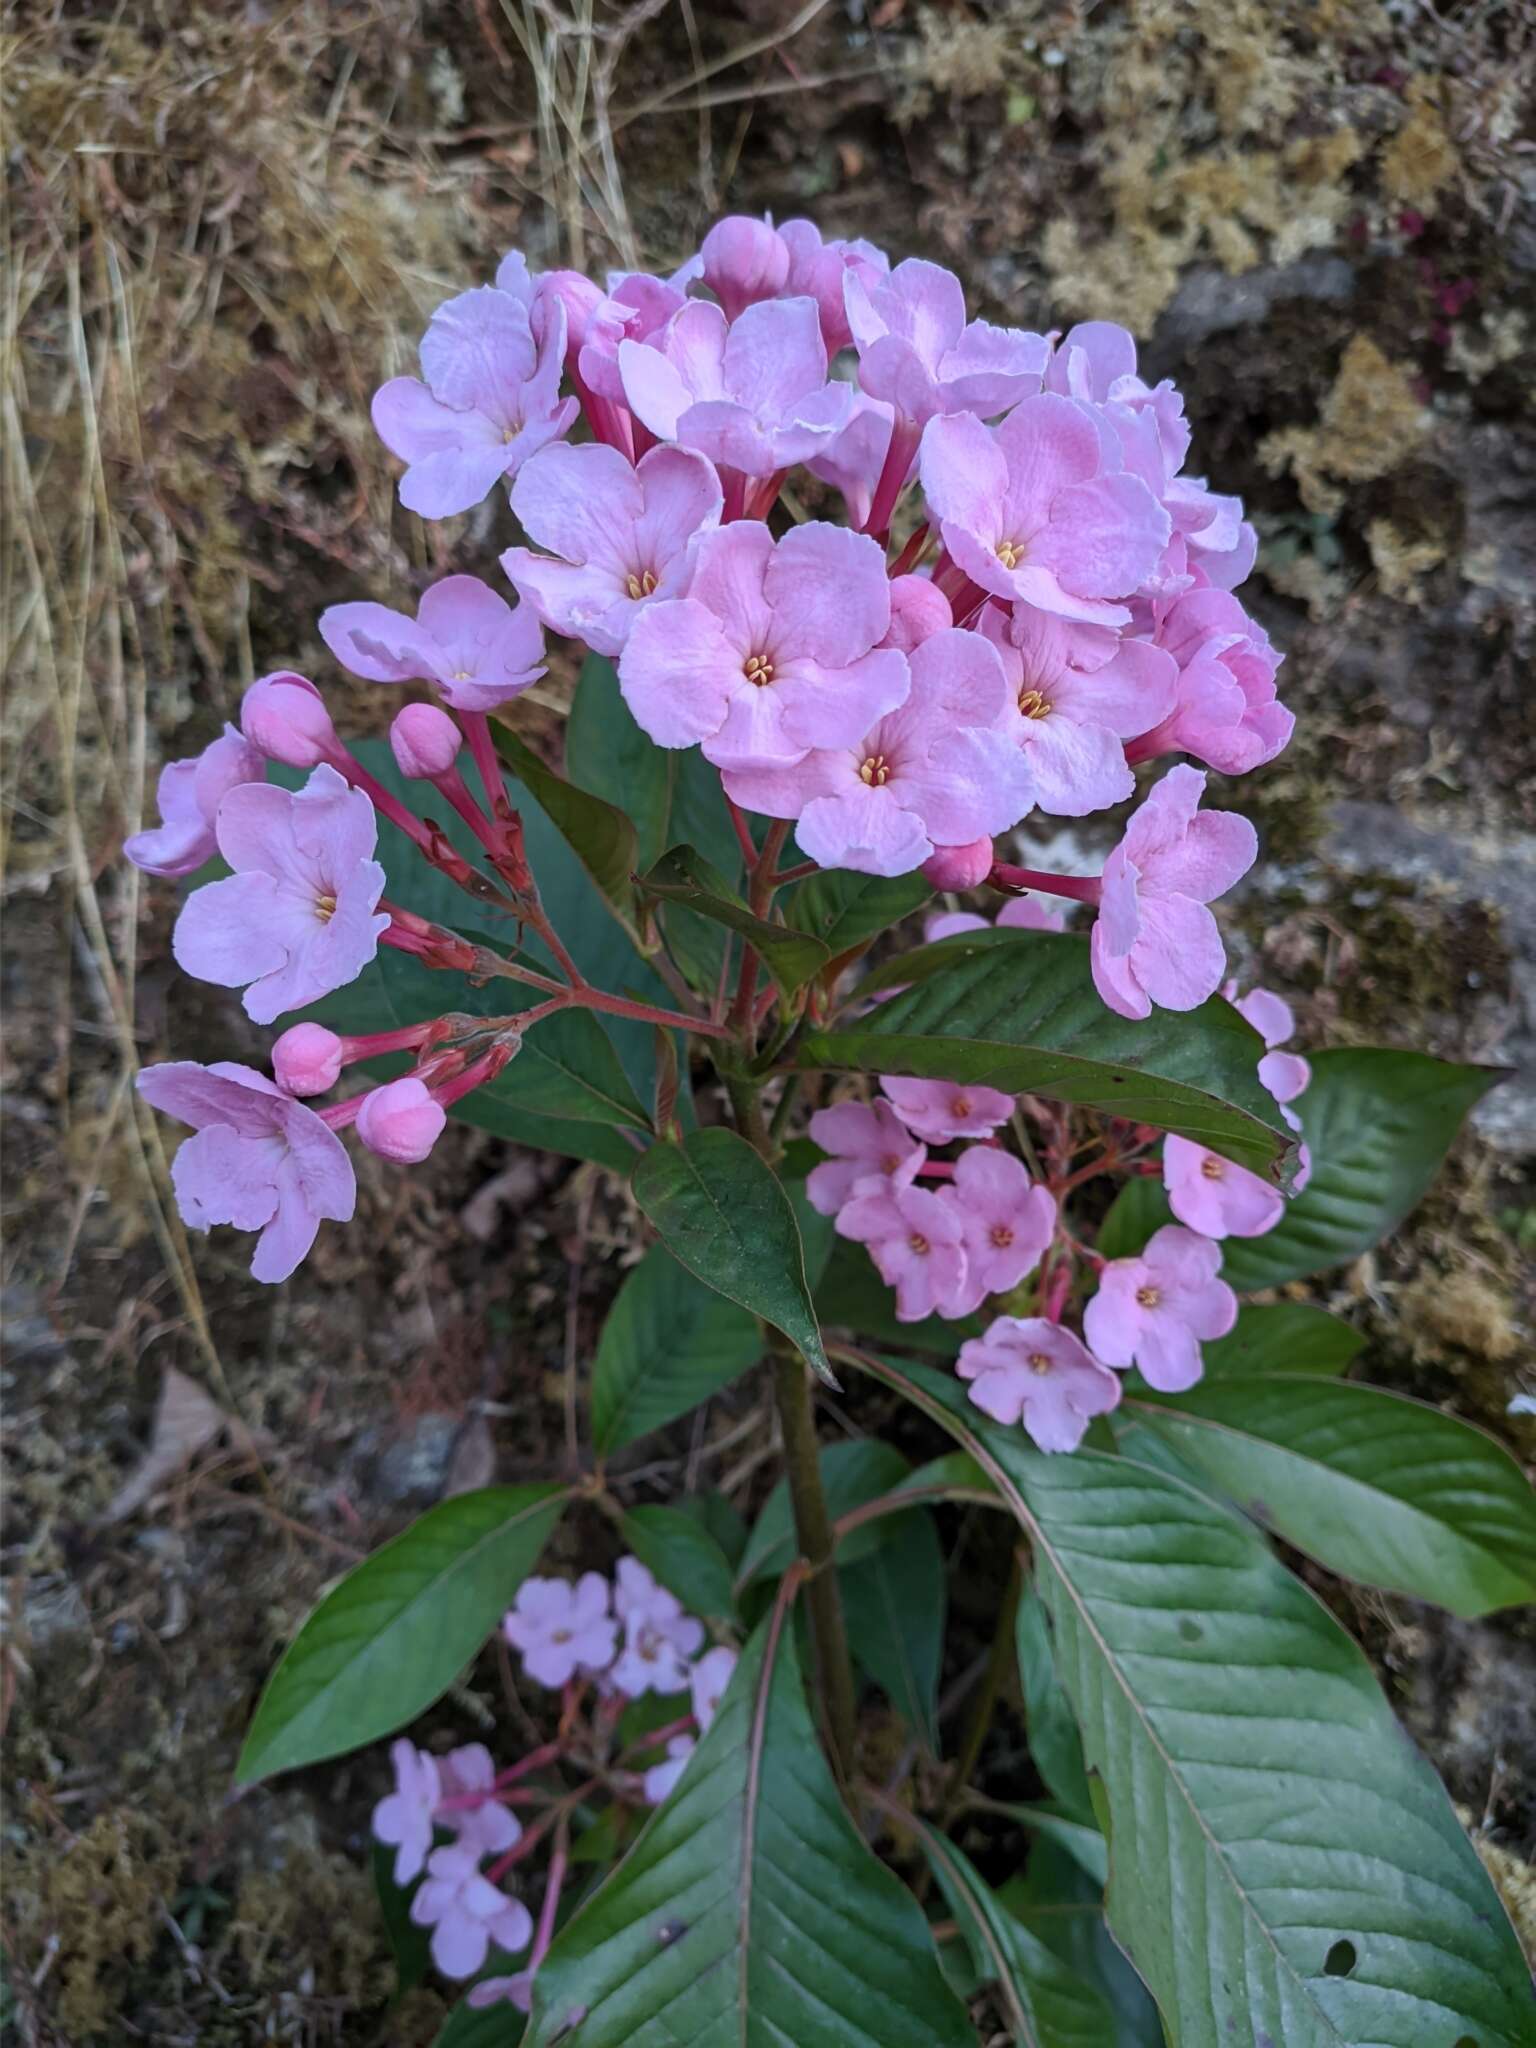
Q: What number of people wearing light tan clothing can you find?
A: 0